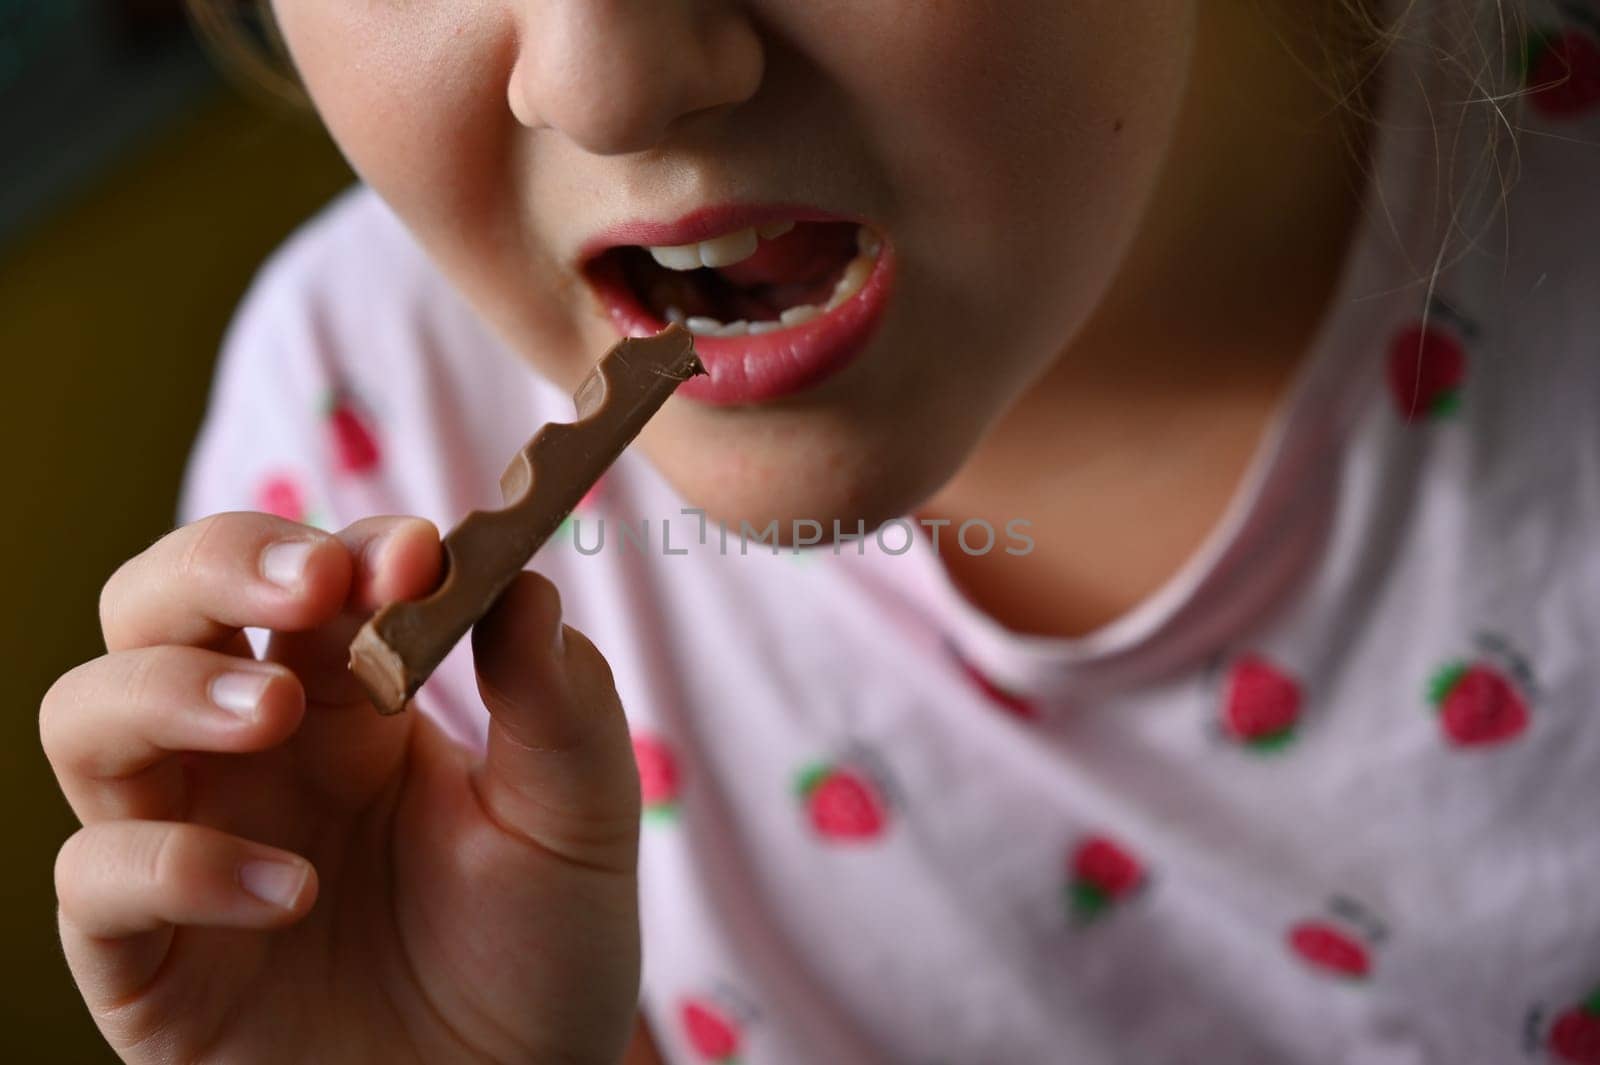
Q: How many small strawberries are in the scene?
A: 14